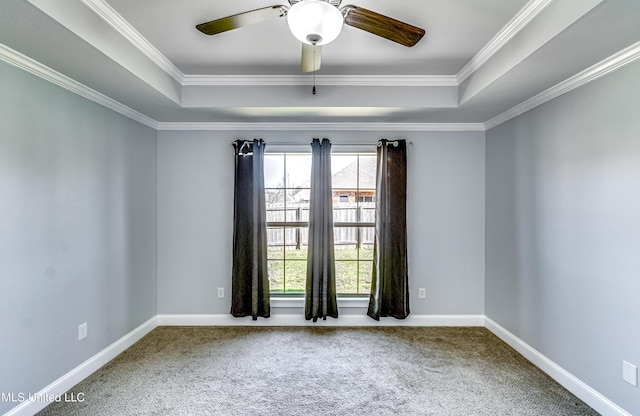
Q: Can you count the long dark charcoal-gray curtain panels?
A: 3